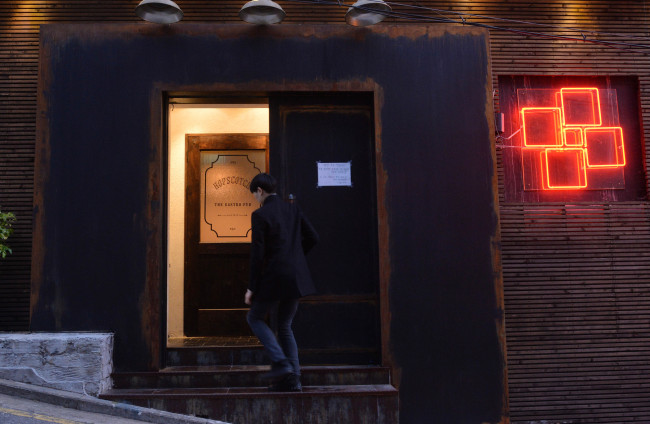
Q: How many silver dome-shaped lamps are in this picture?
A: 3